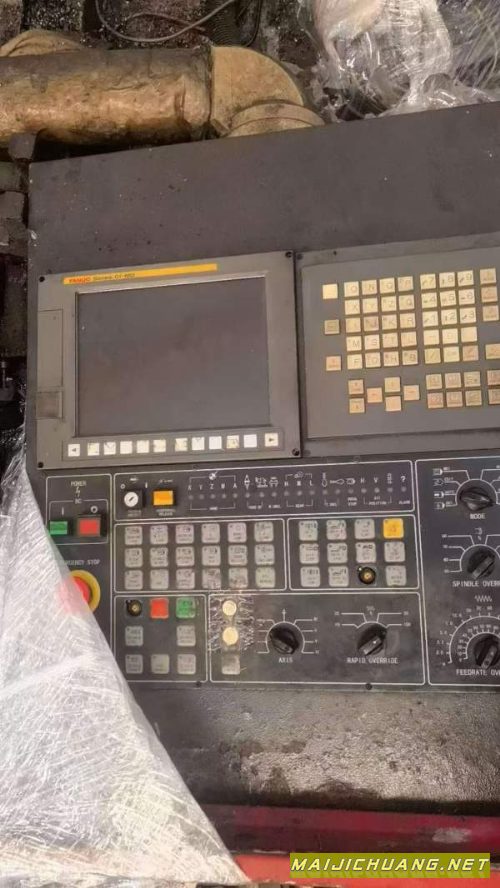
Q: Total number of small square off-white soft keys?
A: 12